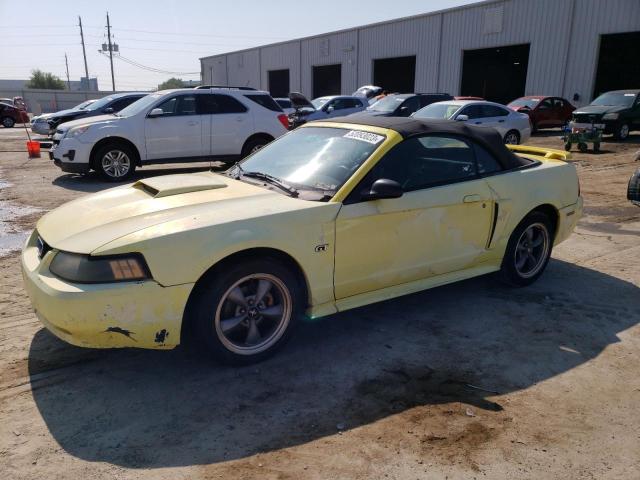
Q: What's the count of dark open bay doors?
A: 5